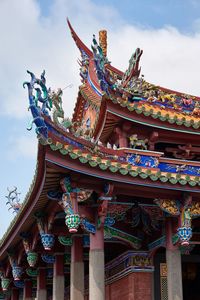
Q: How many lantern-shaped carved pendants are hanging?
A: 6